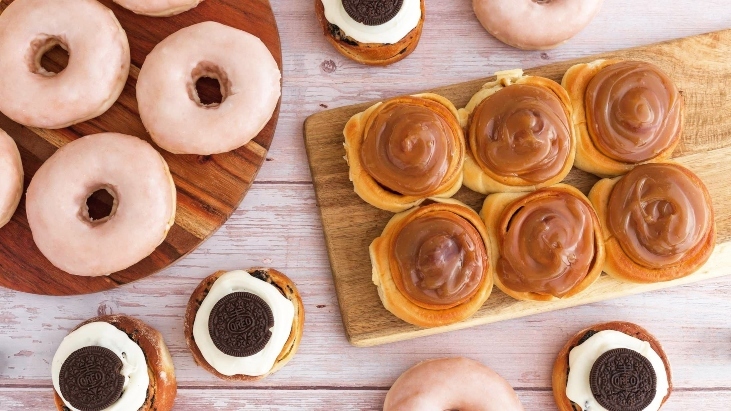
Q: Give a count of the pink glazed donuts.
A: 7